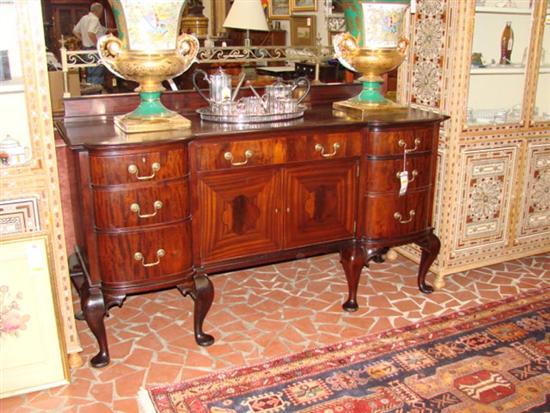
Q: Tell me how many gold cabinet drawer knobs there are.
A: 8